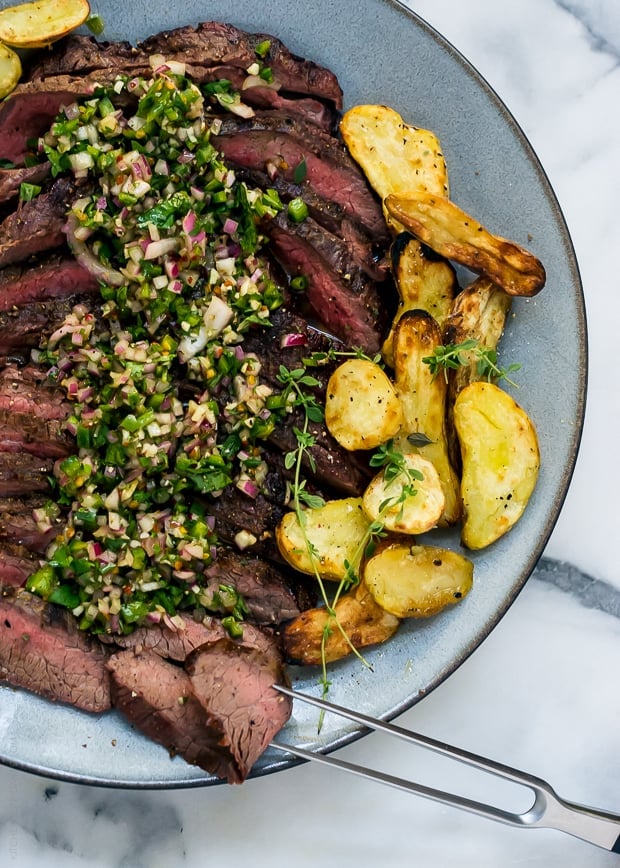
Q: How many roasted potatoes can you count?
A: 13